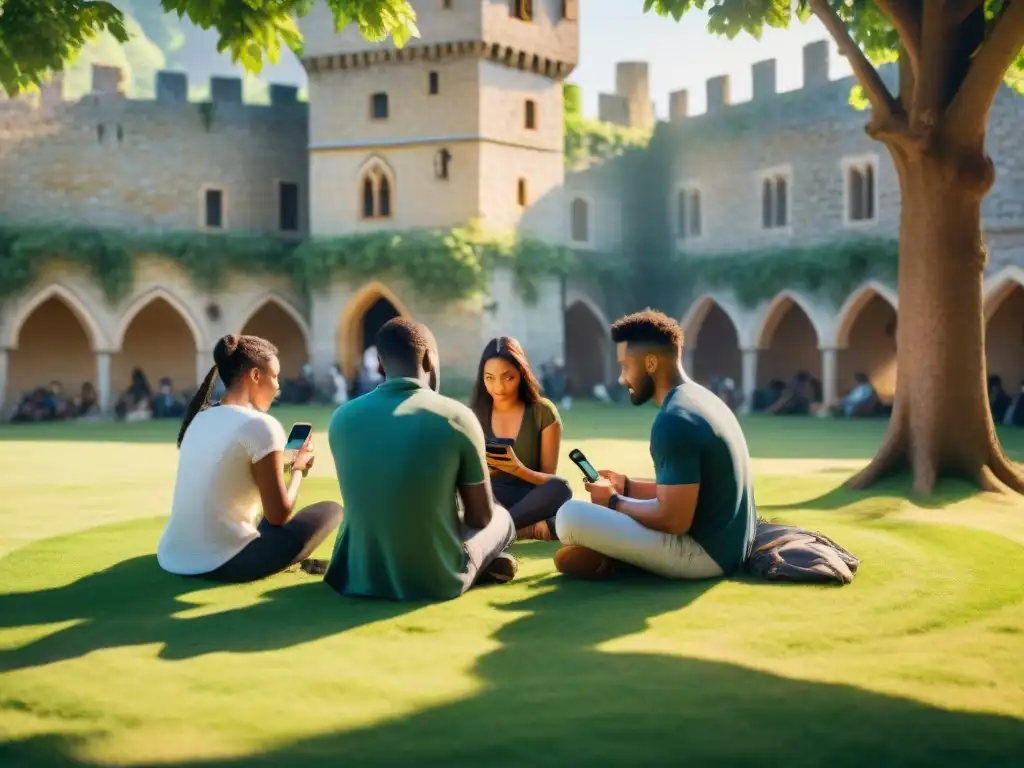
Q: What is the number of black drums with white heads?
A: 0